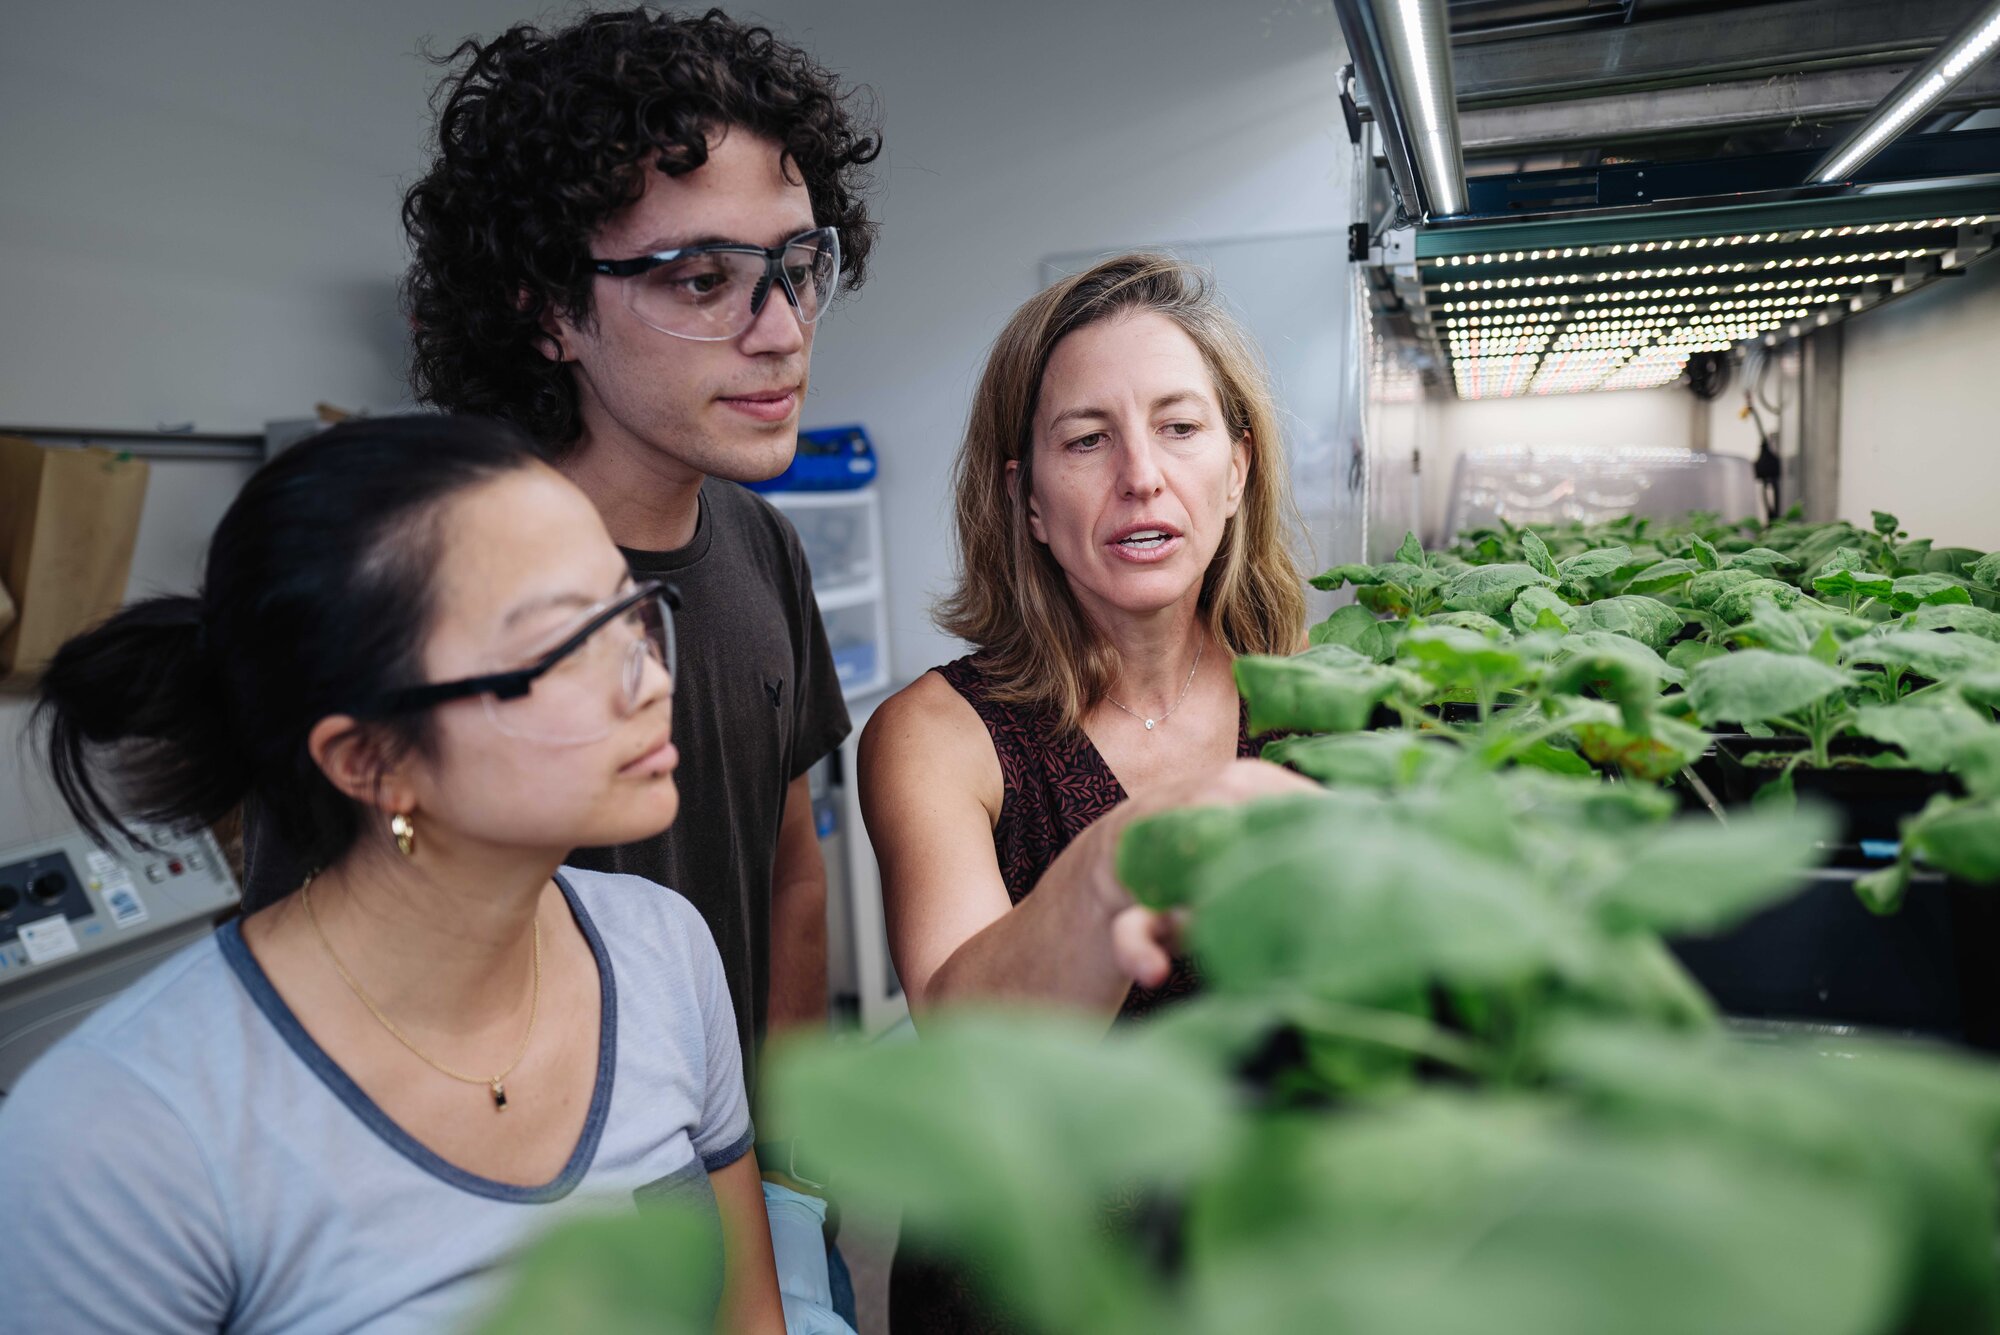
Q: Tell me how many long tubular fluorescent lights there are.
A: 2